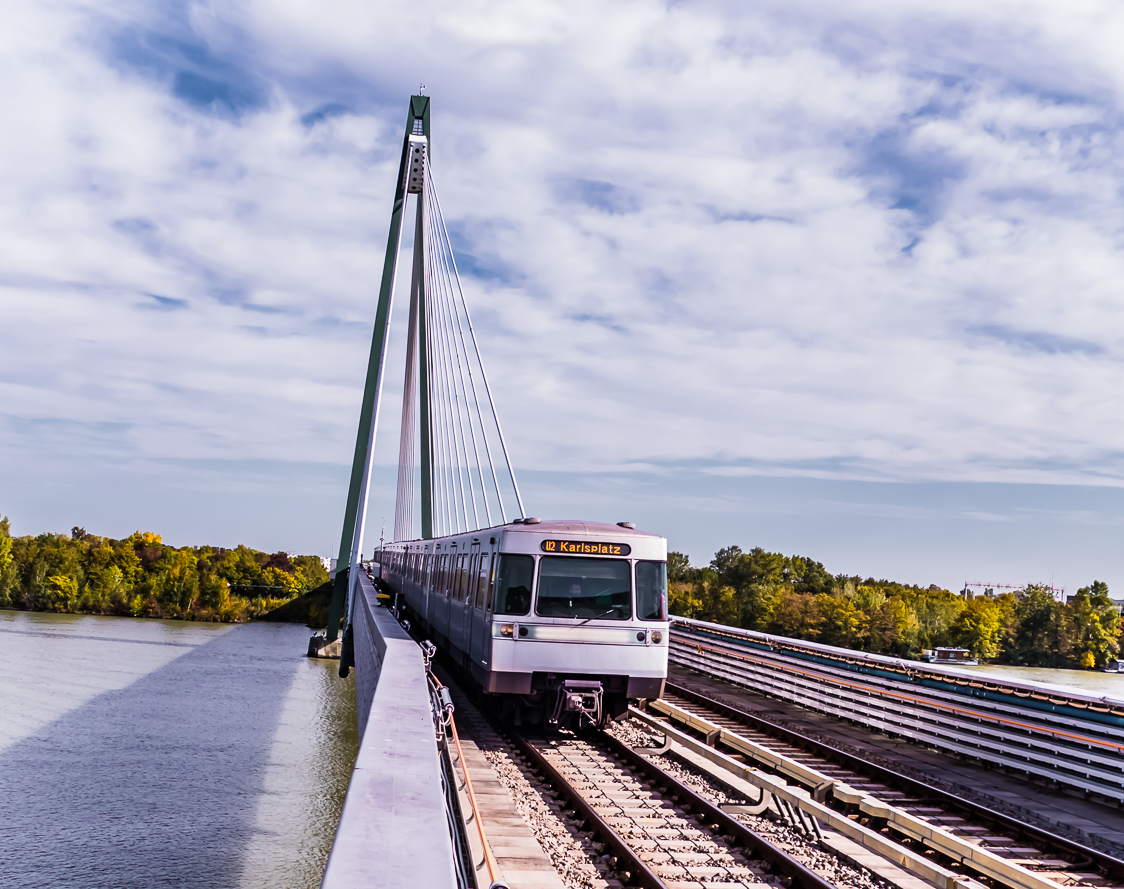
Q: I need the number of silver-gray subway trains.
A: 1